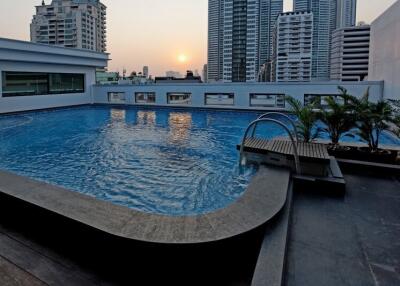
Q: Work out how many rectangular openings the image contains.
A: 6